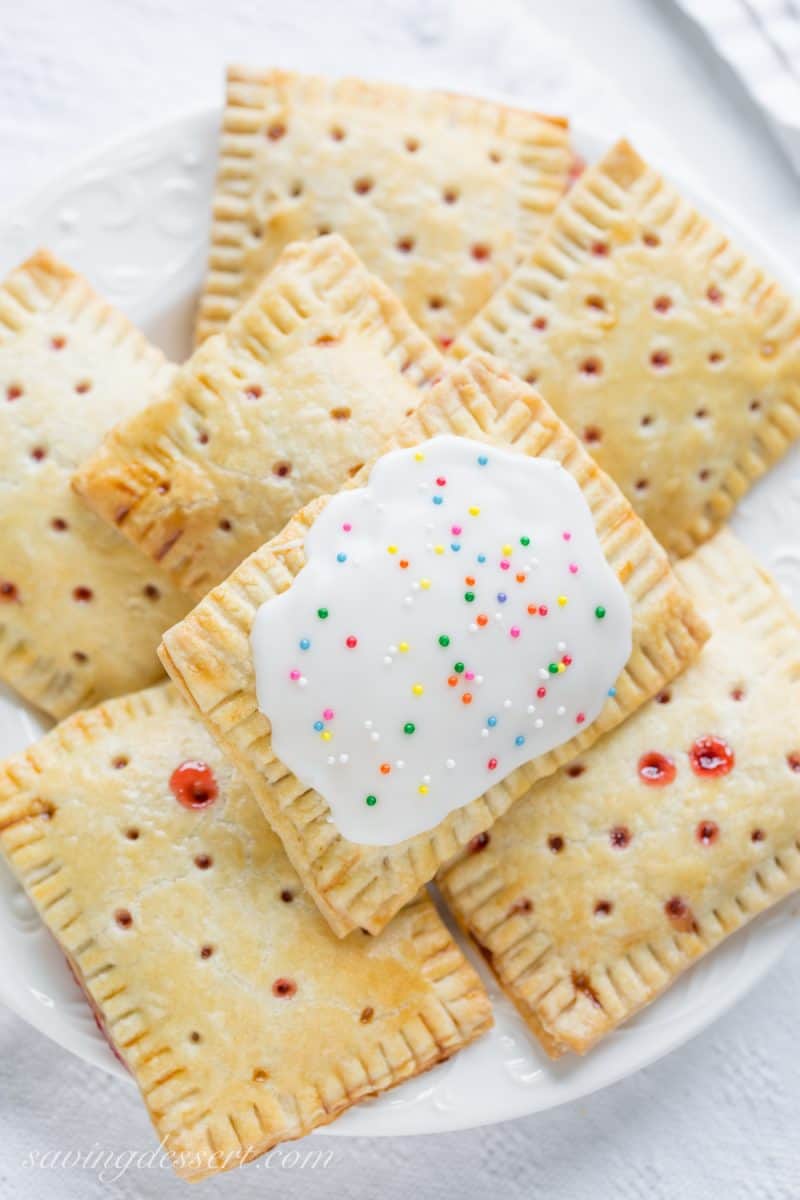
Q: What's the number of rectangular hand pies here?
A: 7